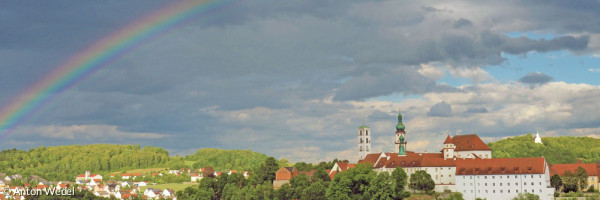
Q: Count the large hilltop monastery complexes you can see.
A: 1